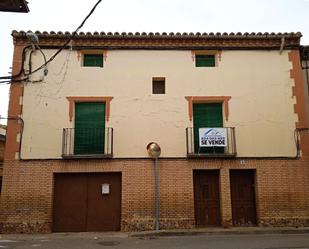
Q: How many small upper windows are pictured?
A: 3